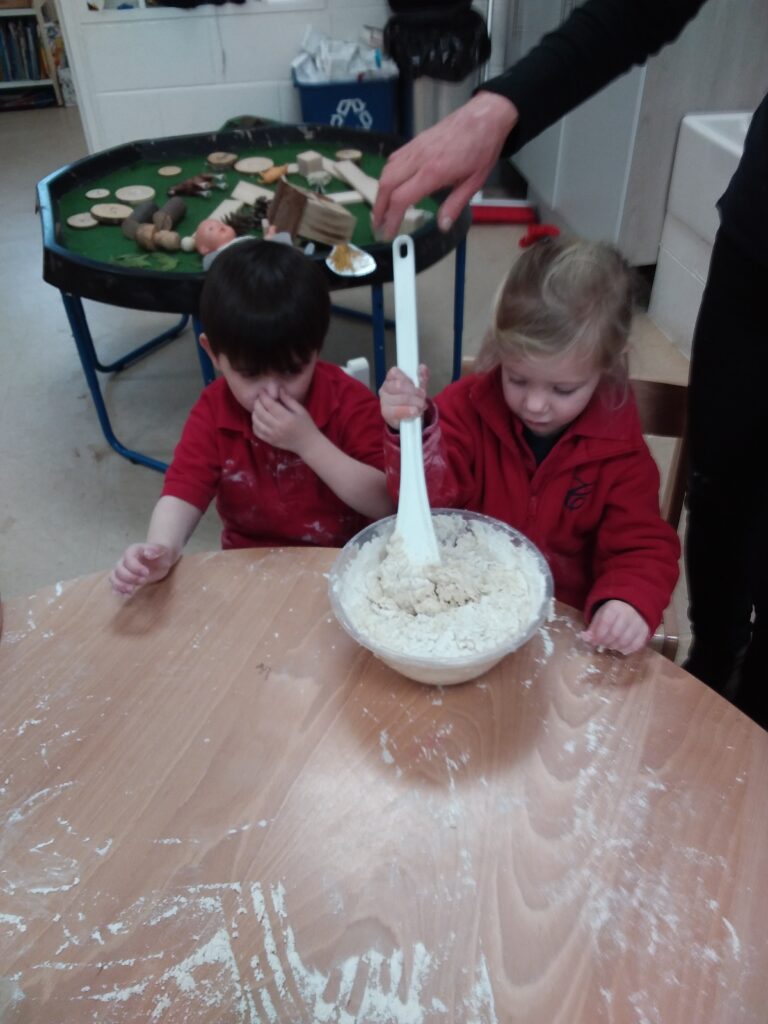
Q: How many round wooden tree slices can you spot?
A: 8